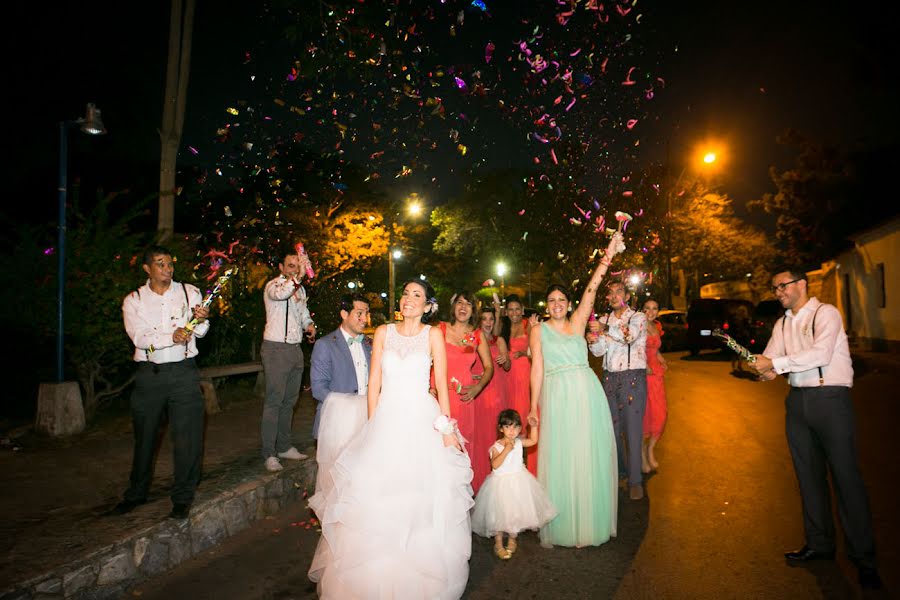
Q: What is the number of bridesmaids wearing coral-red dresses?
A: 4